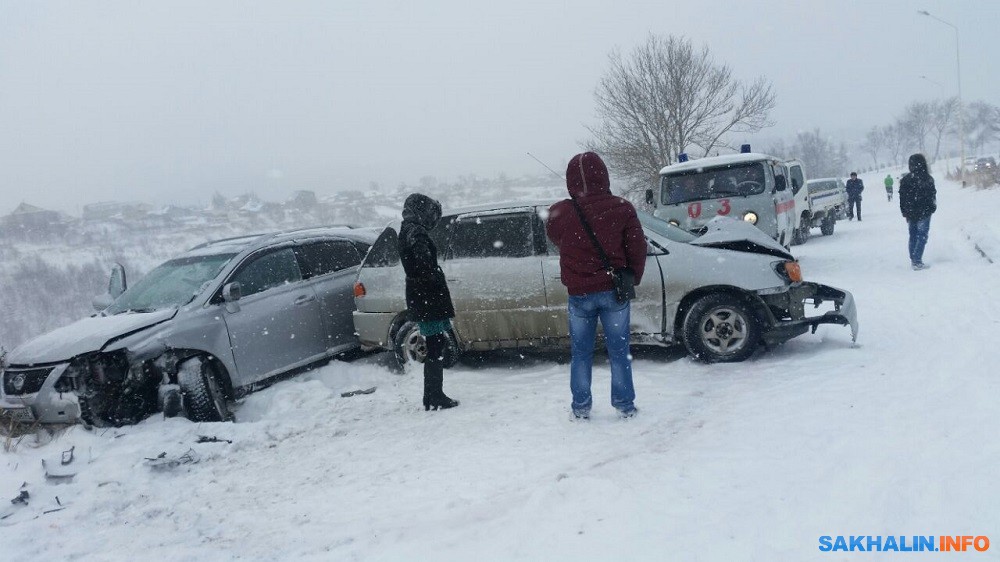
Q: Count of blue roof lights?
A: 2